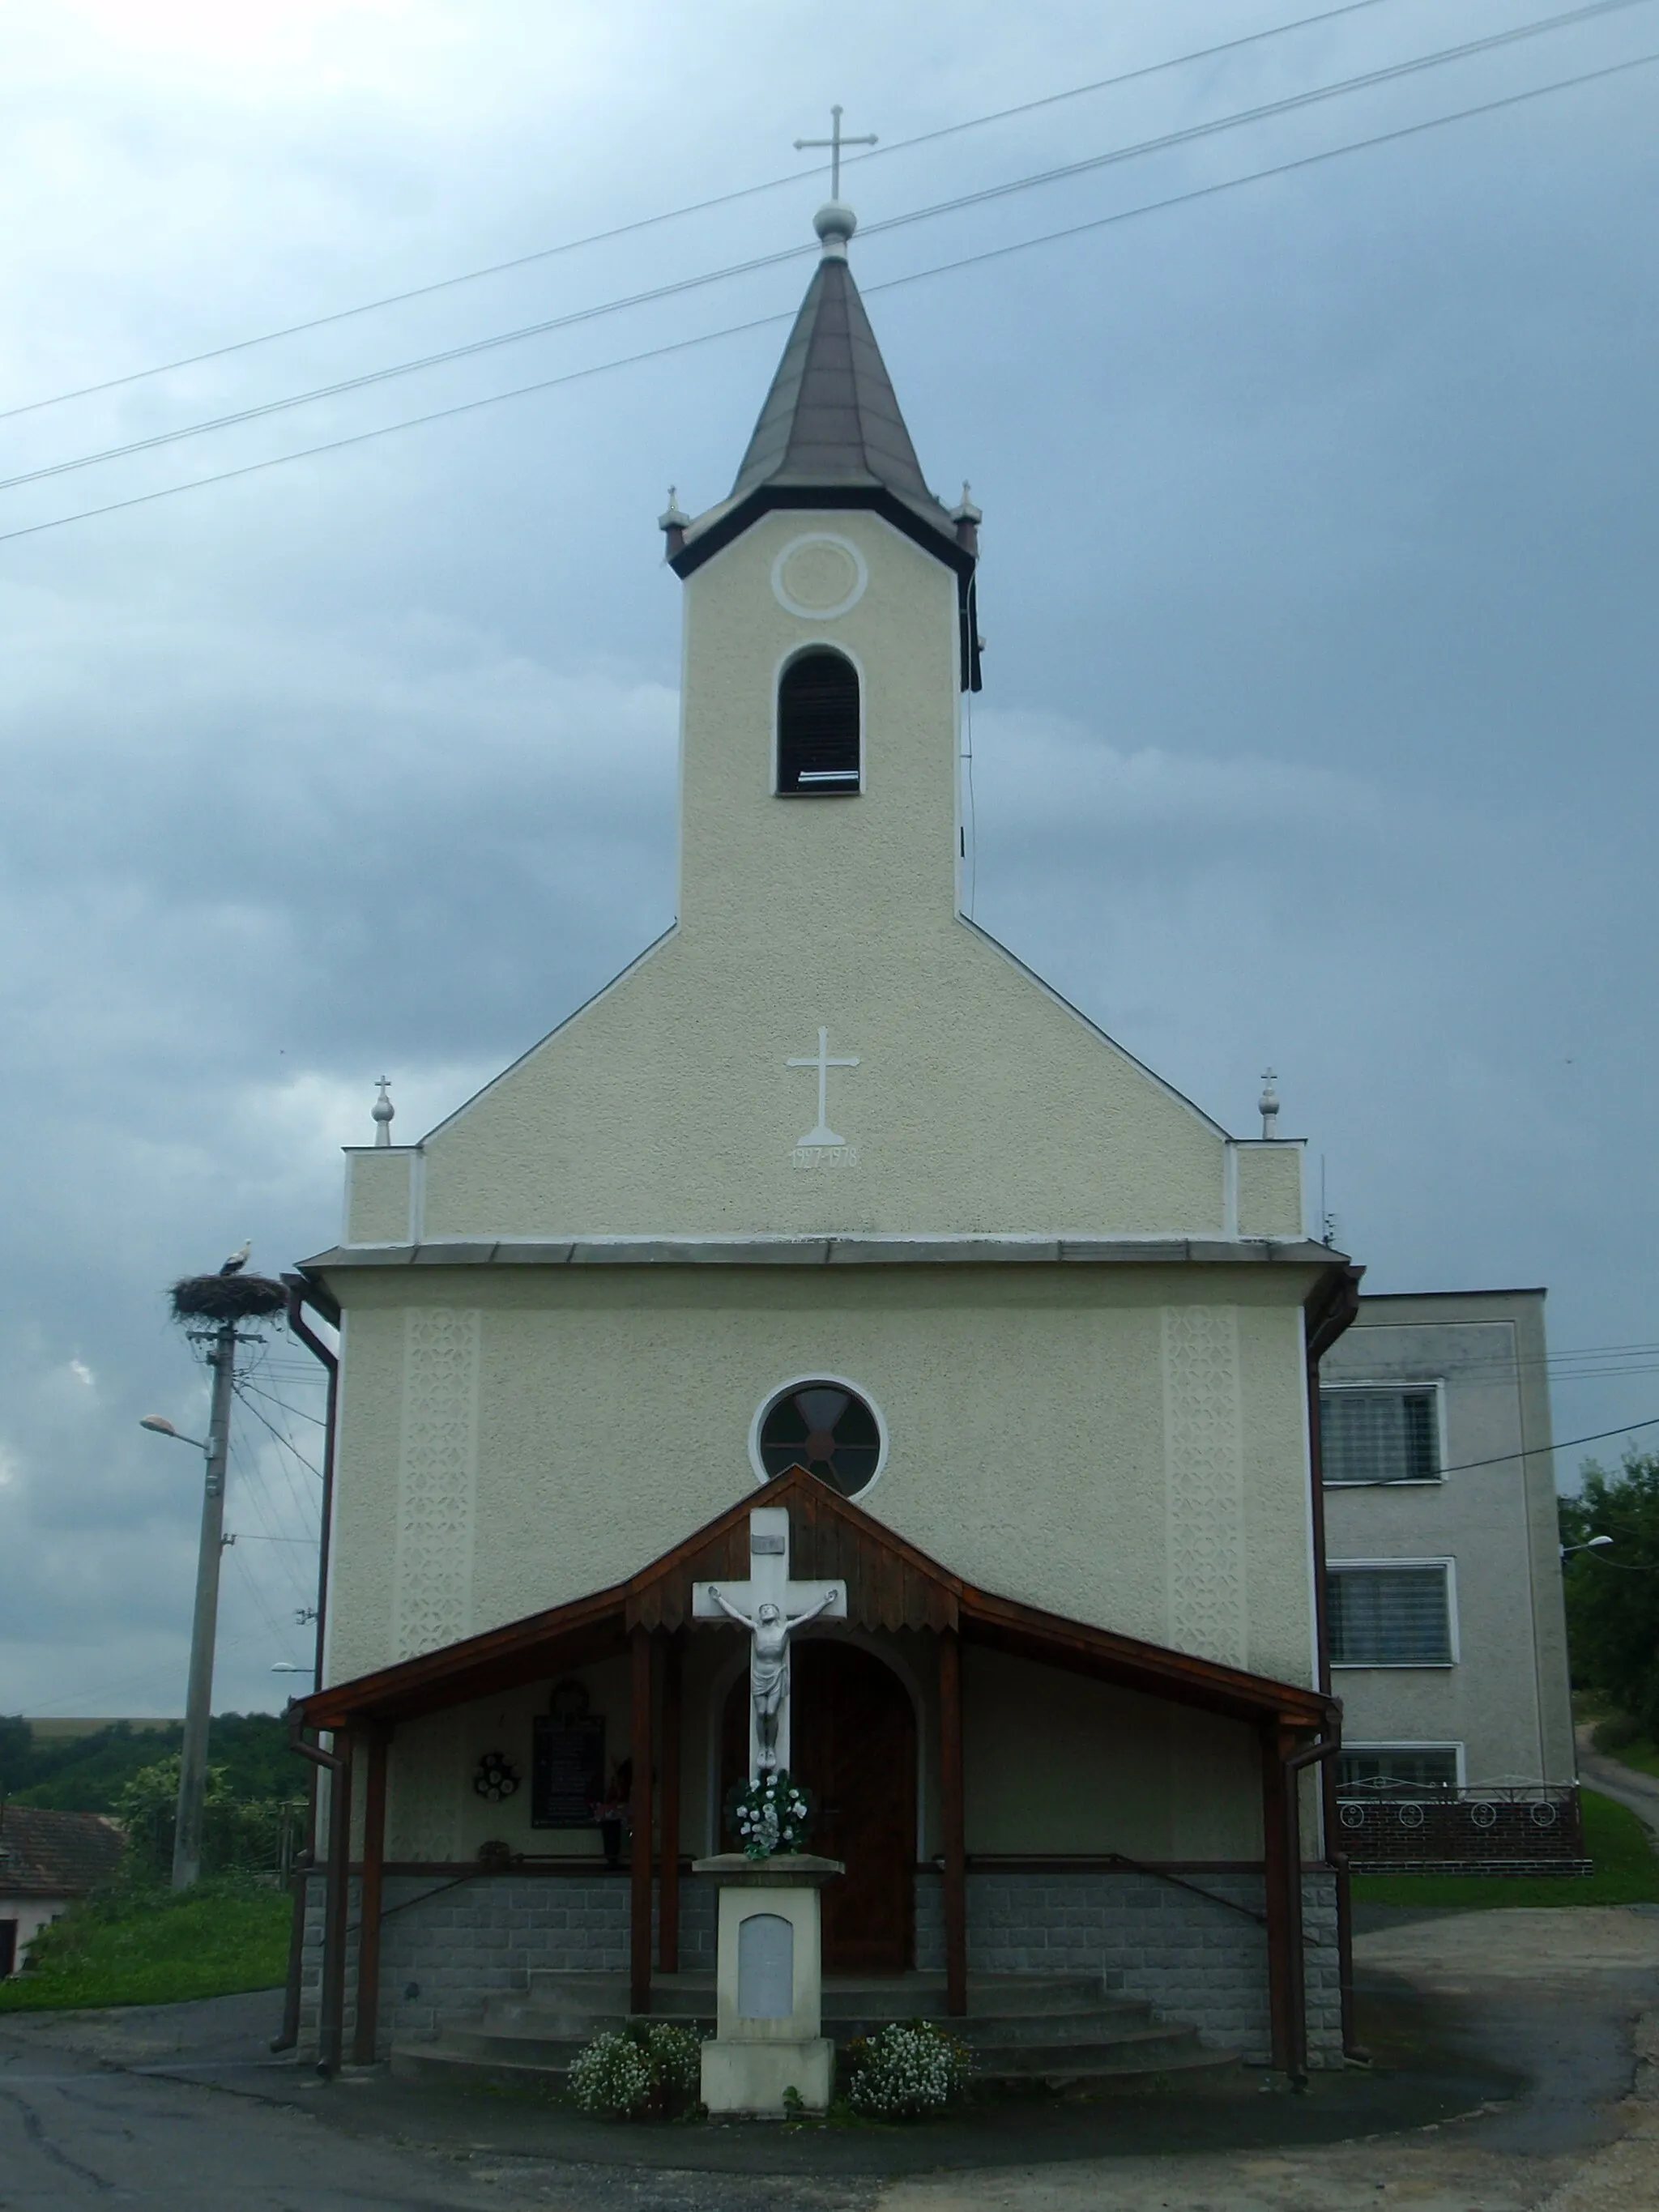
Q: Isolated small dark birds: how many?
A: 2